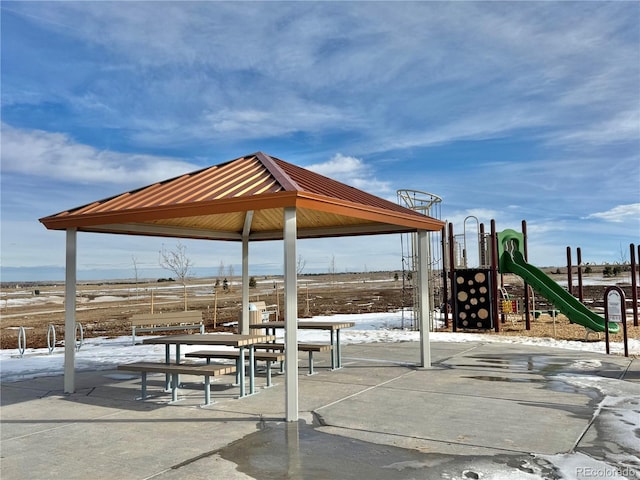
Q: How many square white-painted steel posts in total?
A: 4